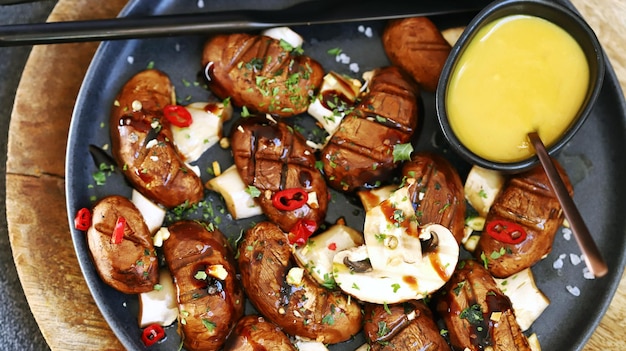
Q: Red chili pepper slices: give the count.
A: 7